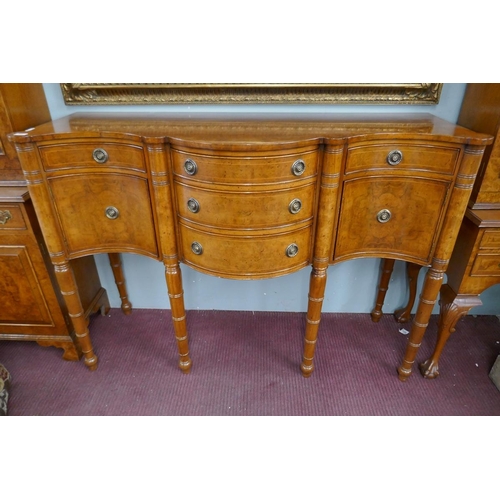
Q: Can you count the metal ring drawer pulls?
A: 10